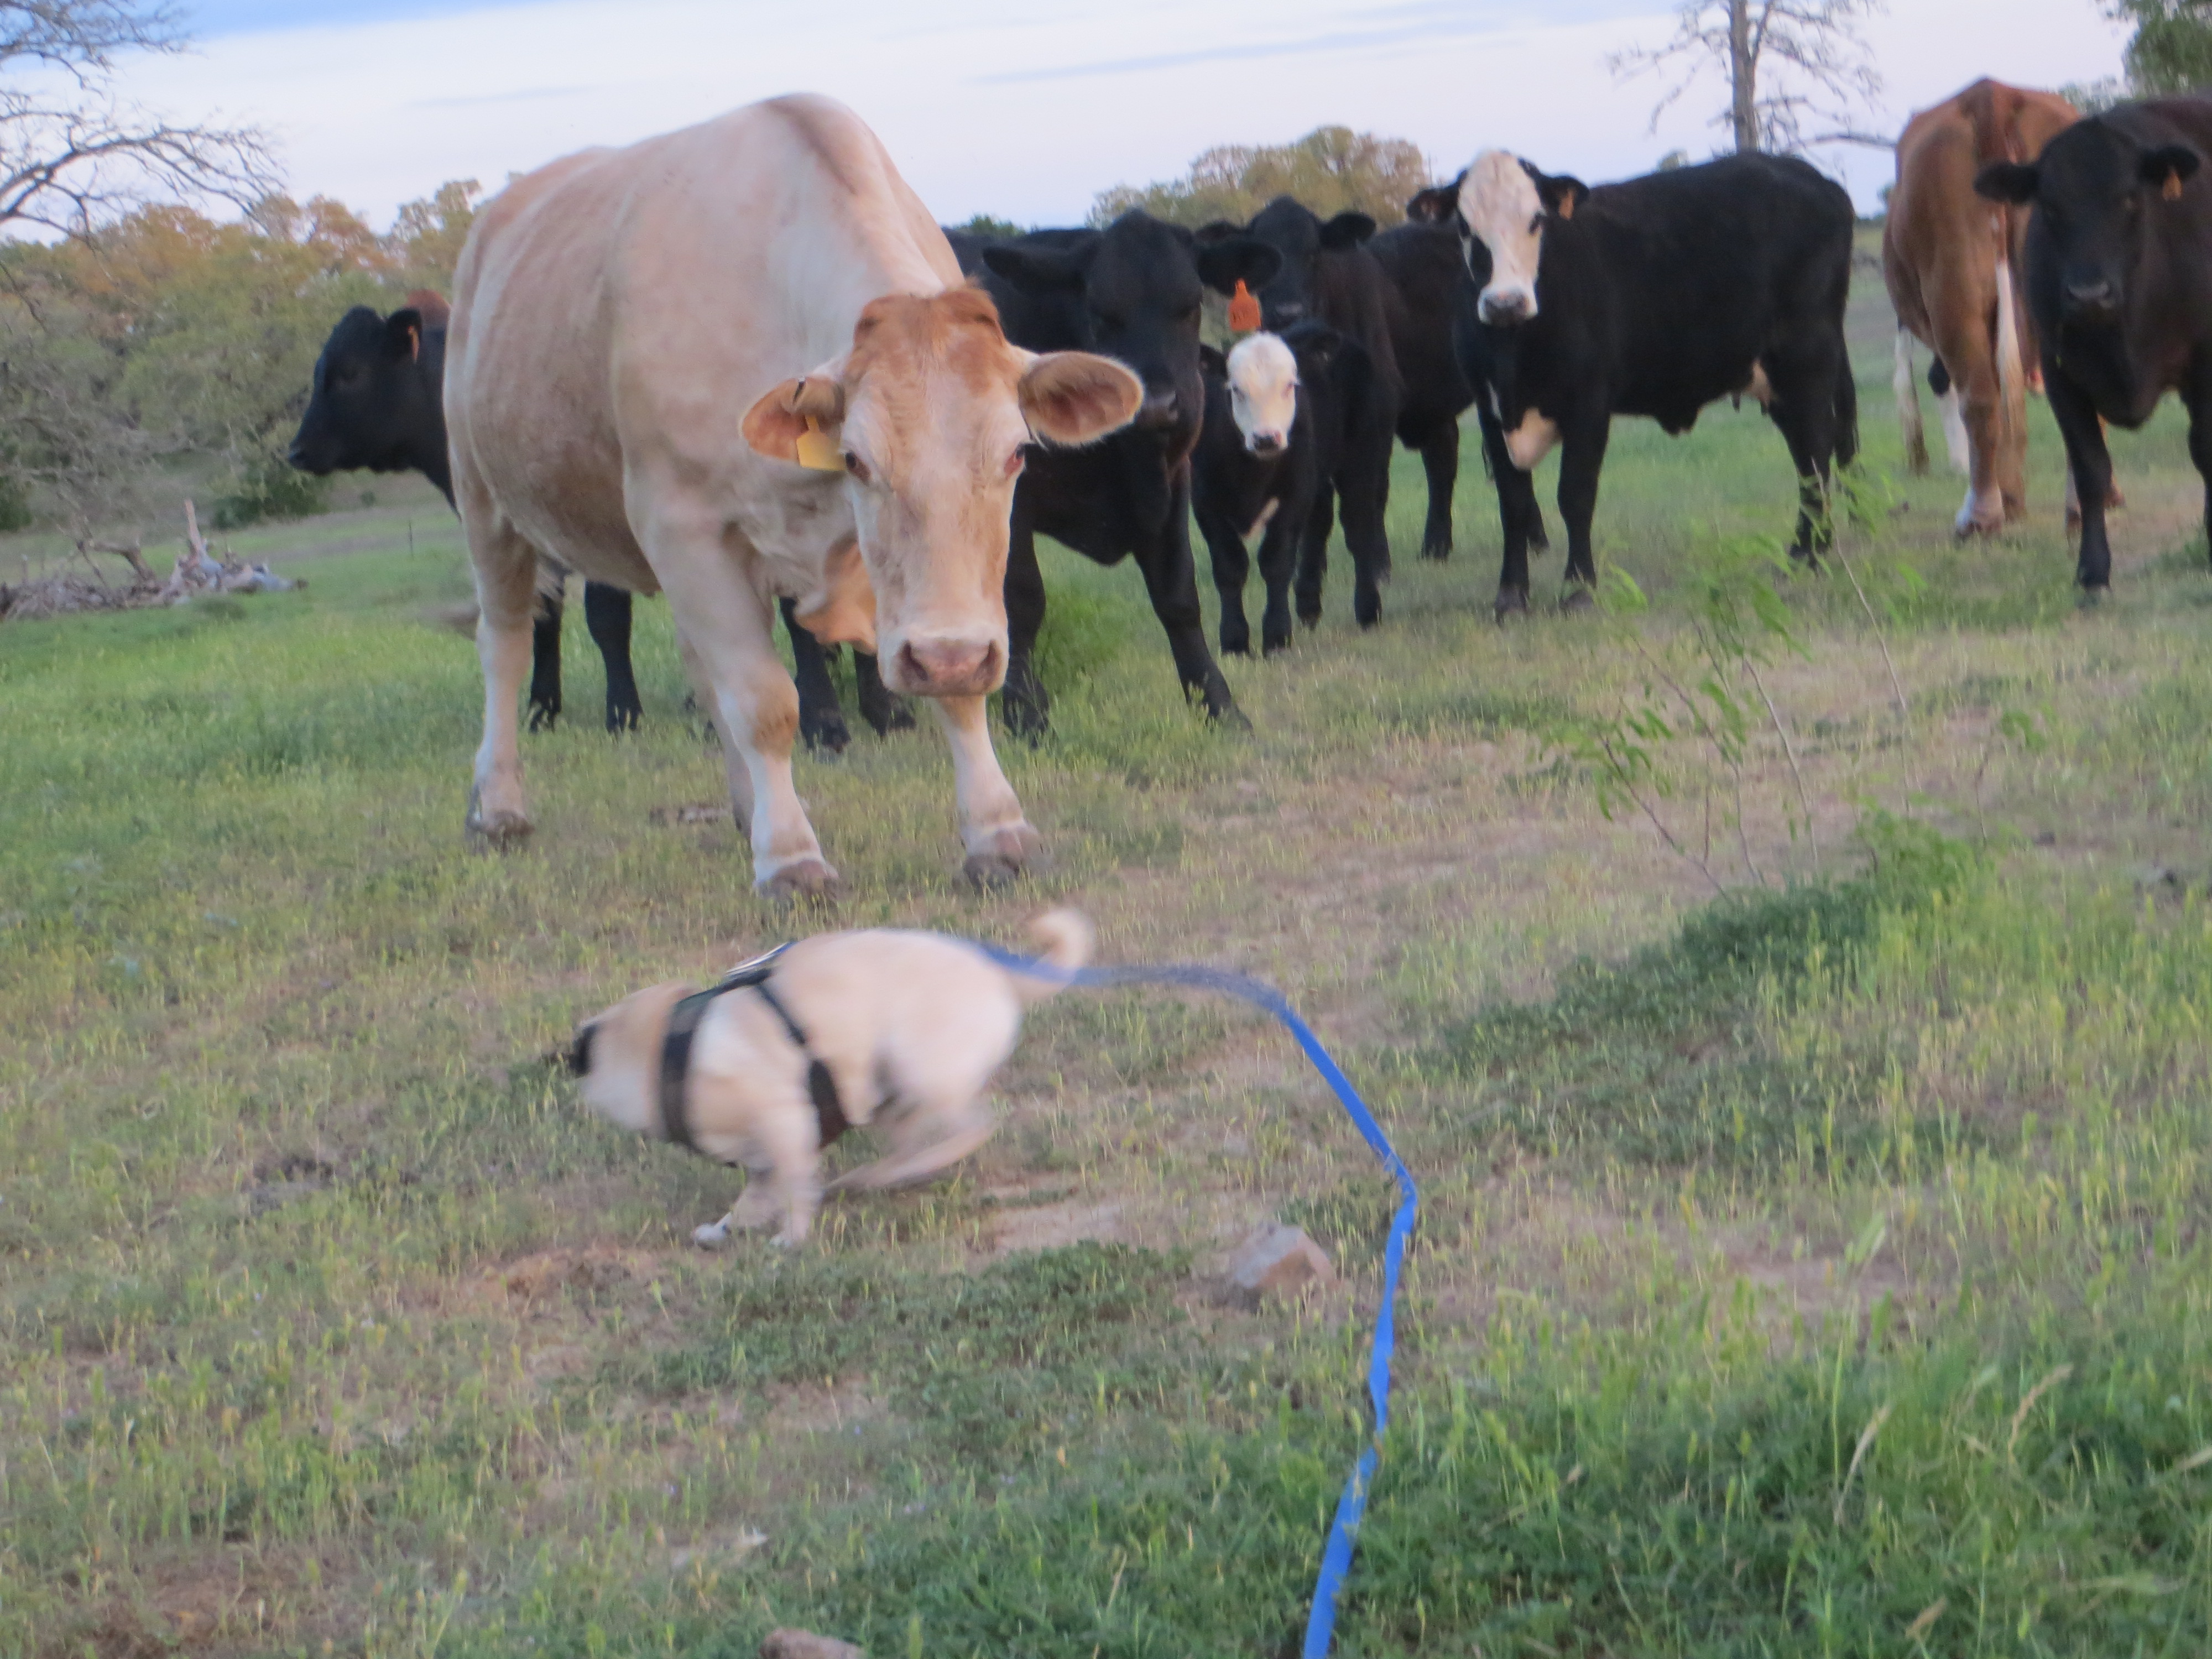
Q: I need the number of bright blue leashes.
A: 1